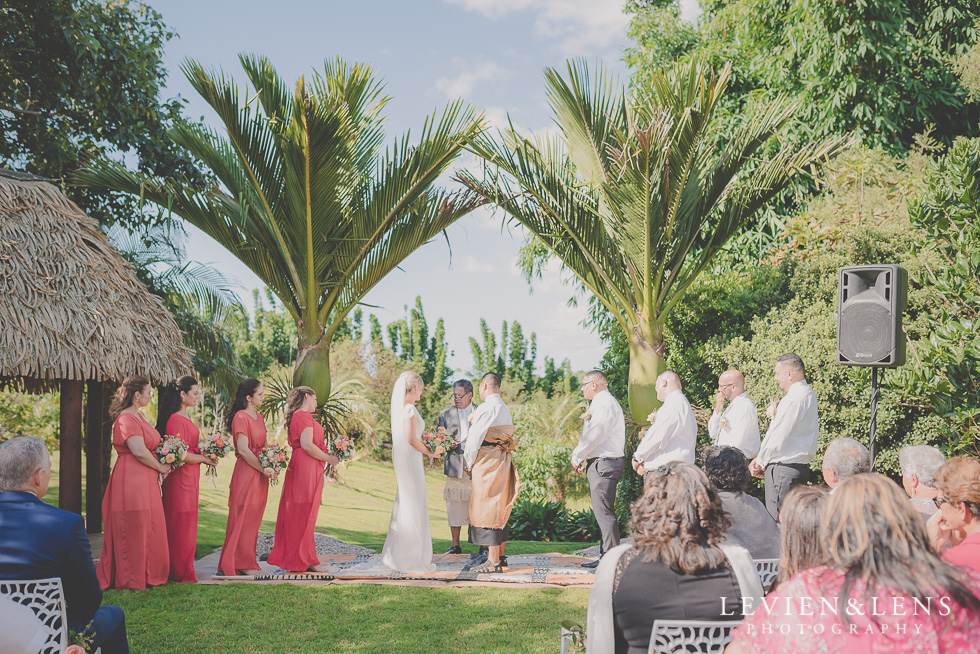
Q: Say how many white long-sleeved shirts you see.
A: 5